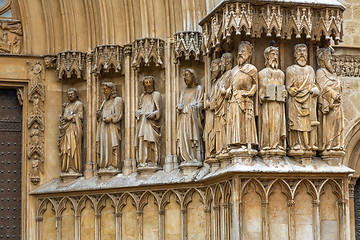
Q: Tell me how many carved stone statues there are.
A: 10